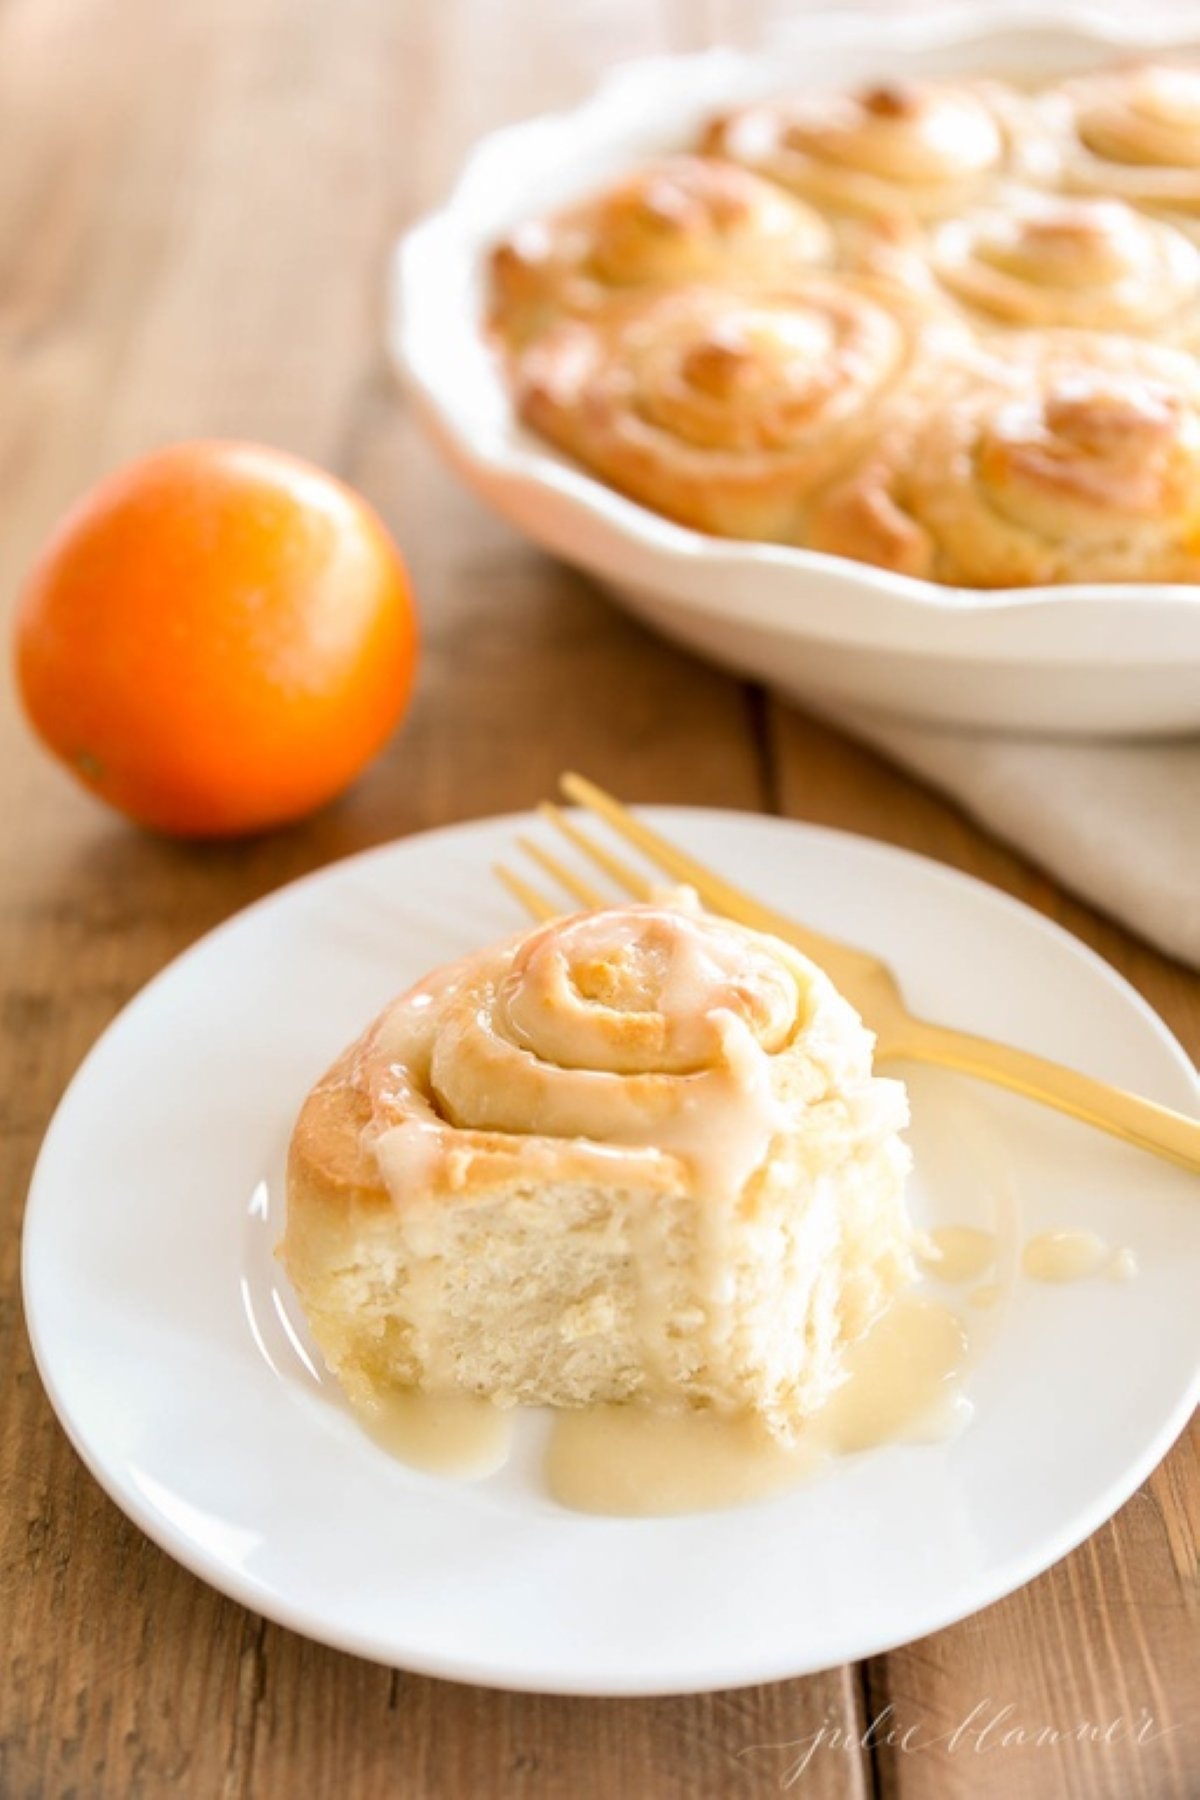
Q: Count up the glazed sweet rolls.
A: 7